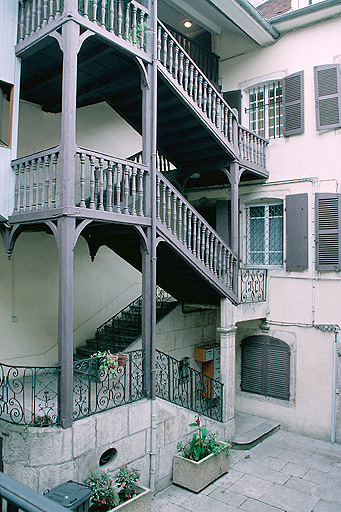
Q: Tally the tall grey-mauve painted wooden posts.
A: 3